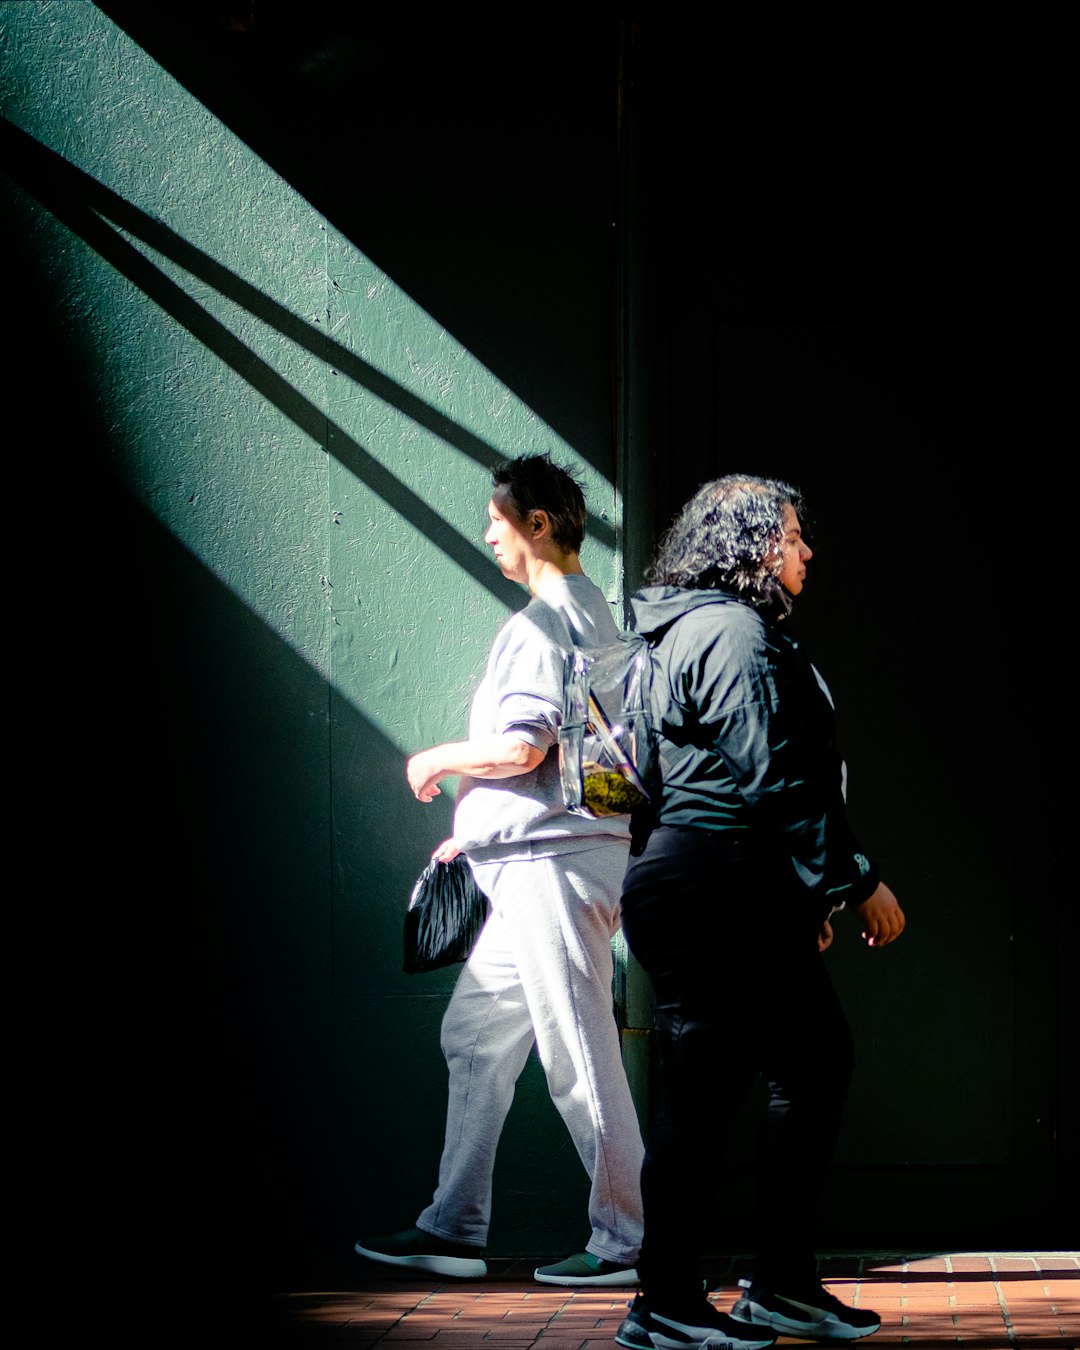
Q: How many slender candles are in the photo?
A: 0